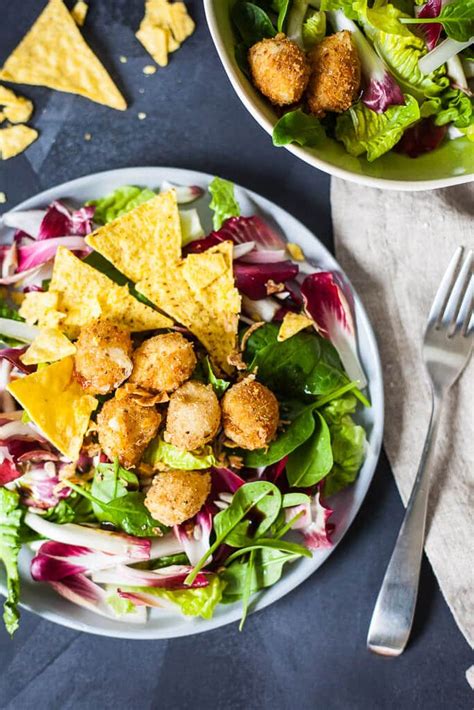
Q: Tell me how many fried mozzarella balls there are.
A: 8